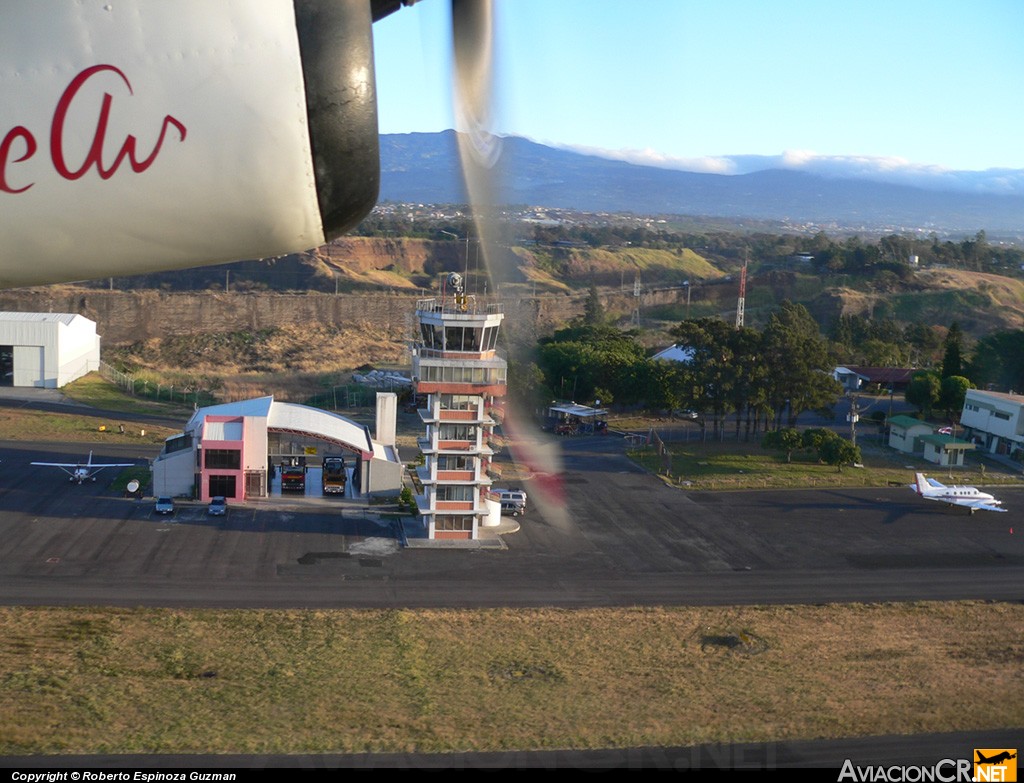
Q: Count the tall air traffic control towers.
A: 1